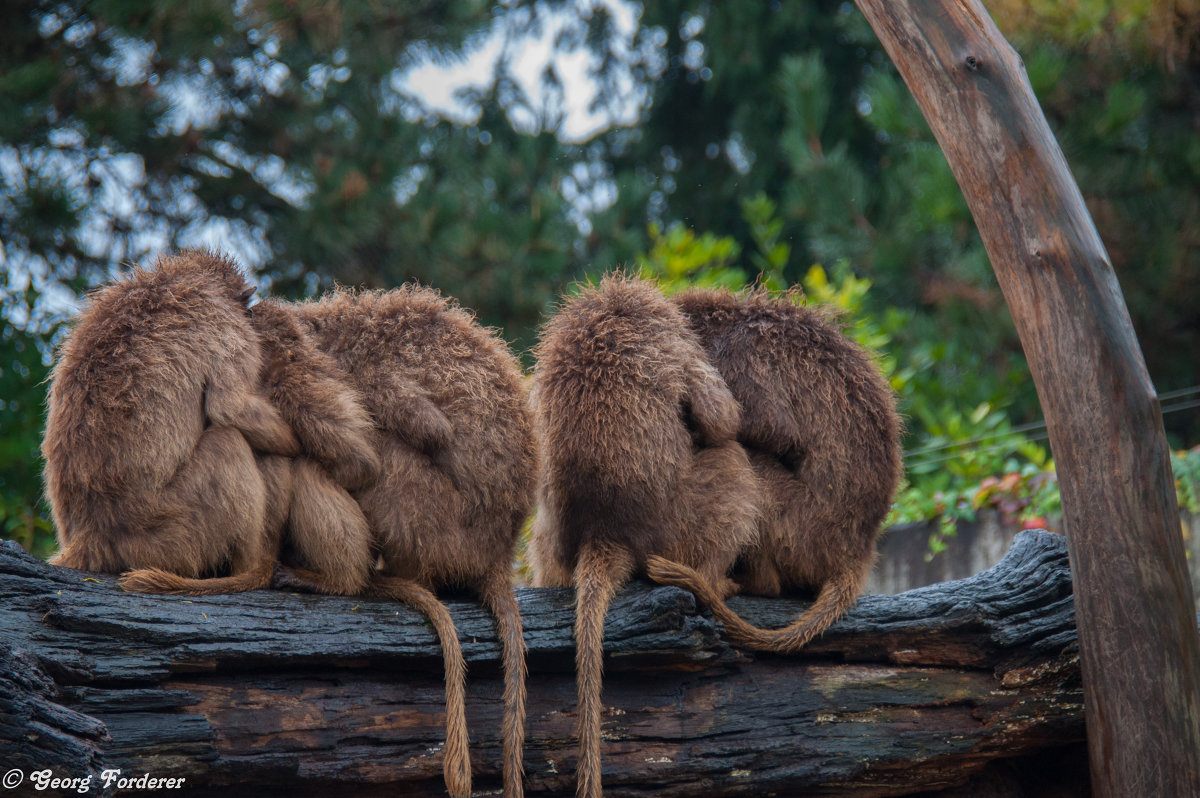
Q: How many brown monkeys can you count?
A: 5